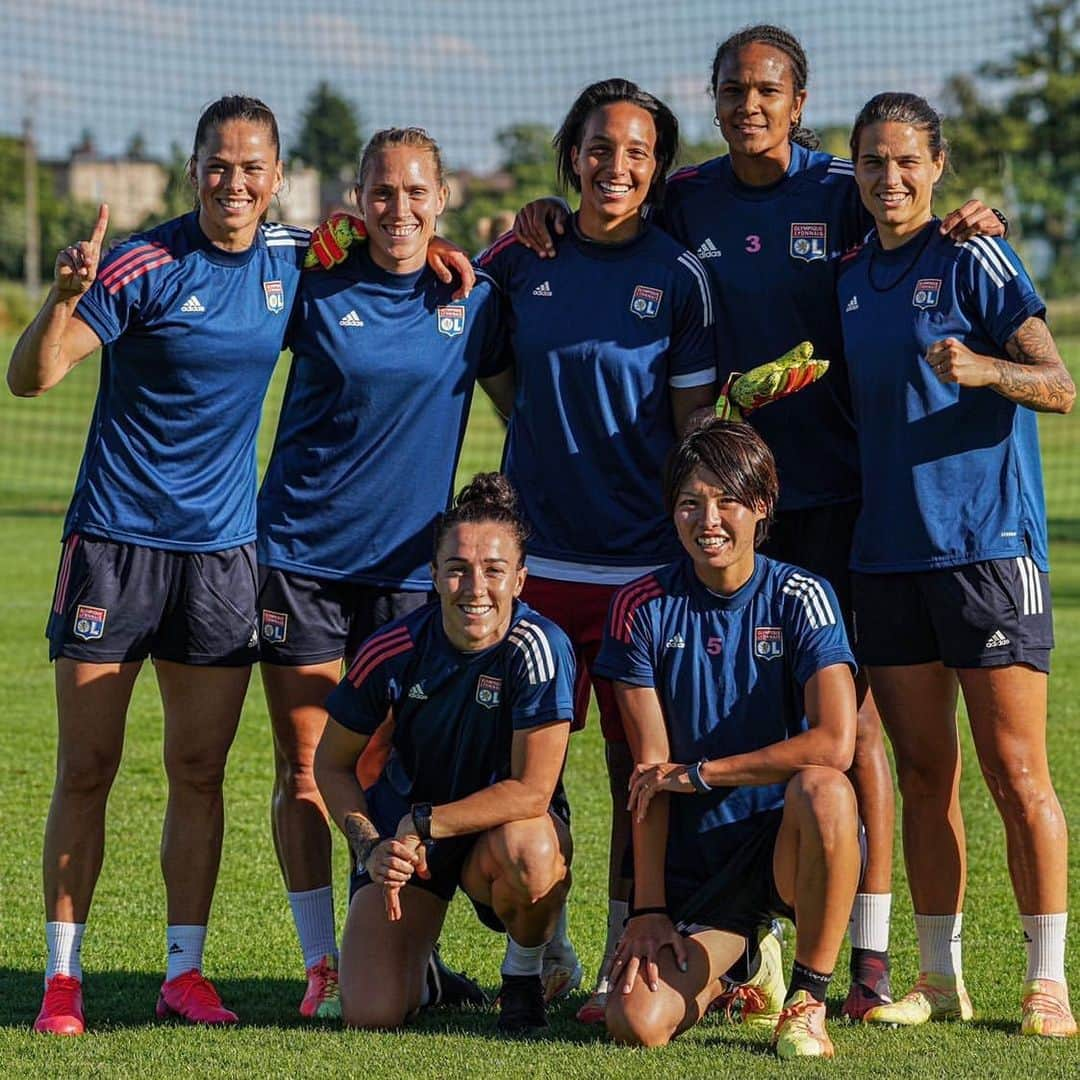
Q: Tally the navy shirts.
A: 7